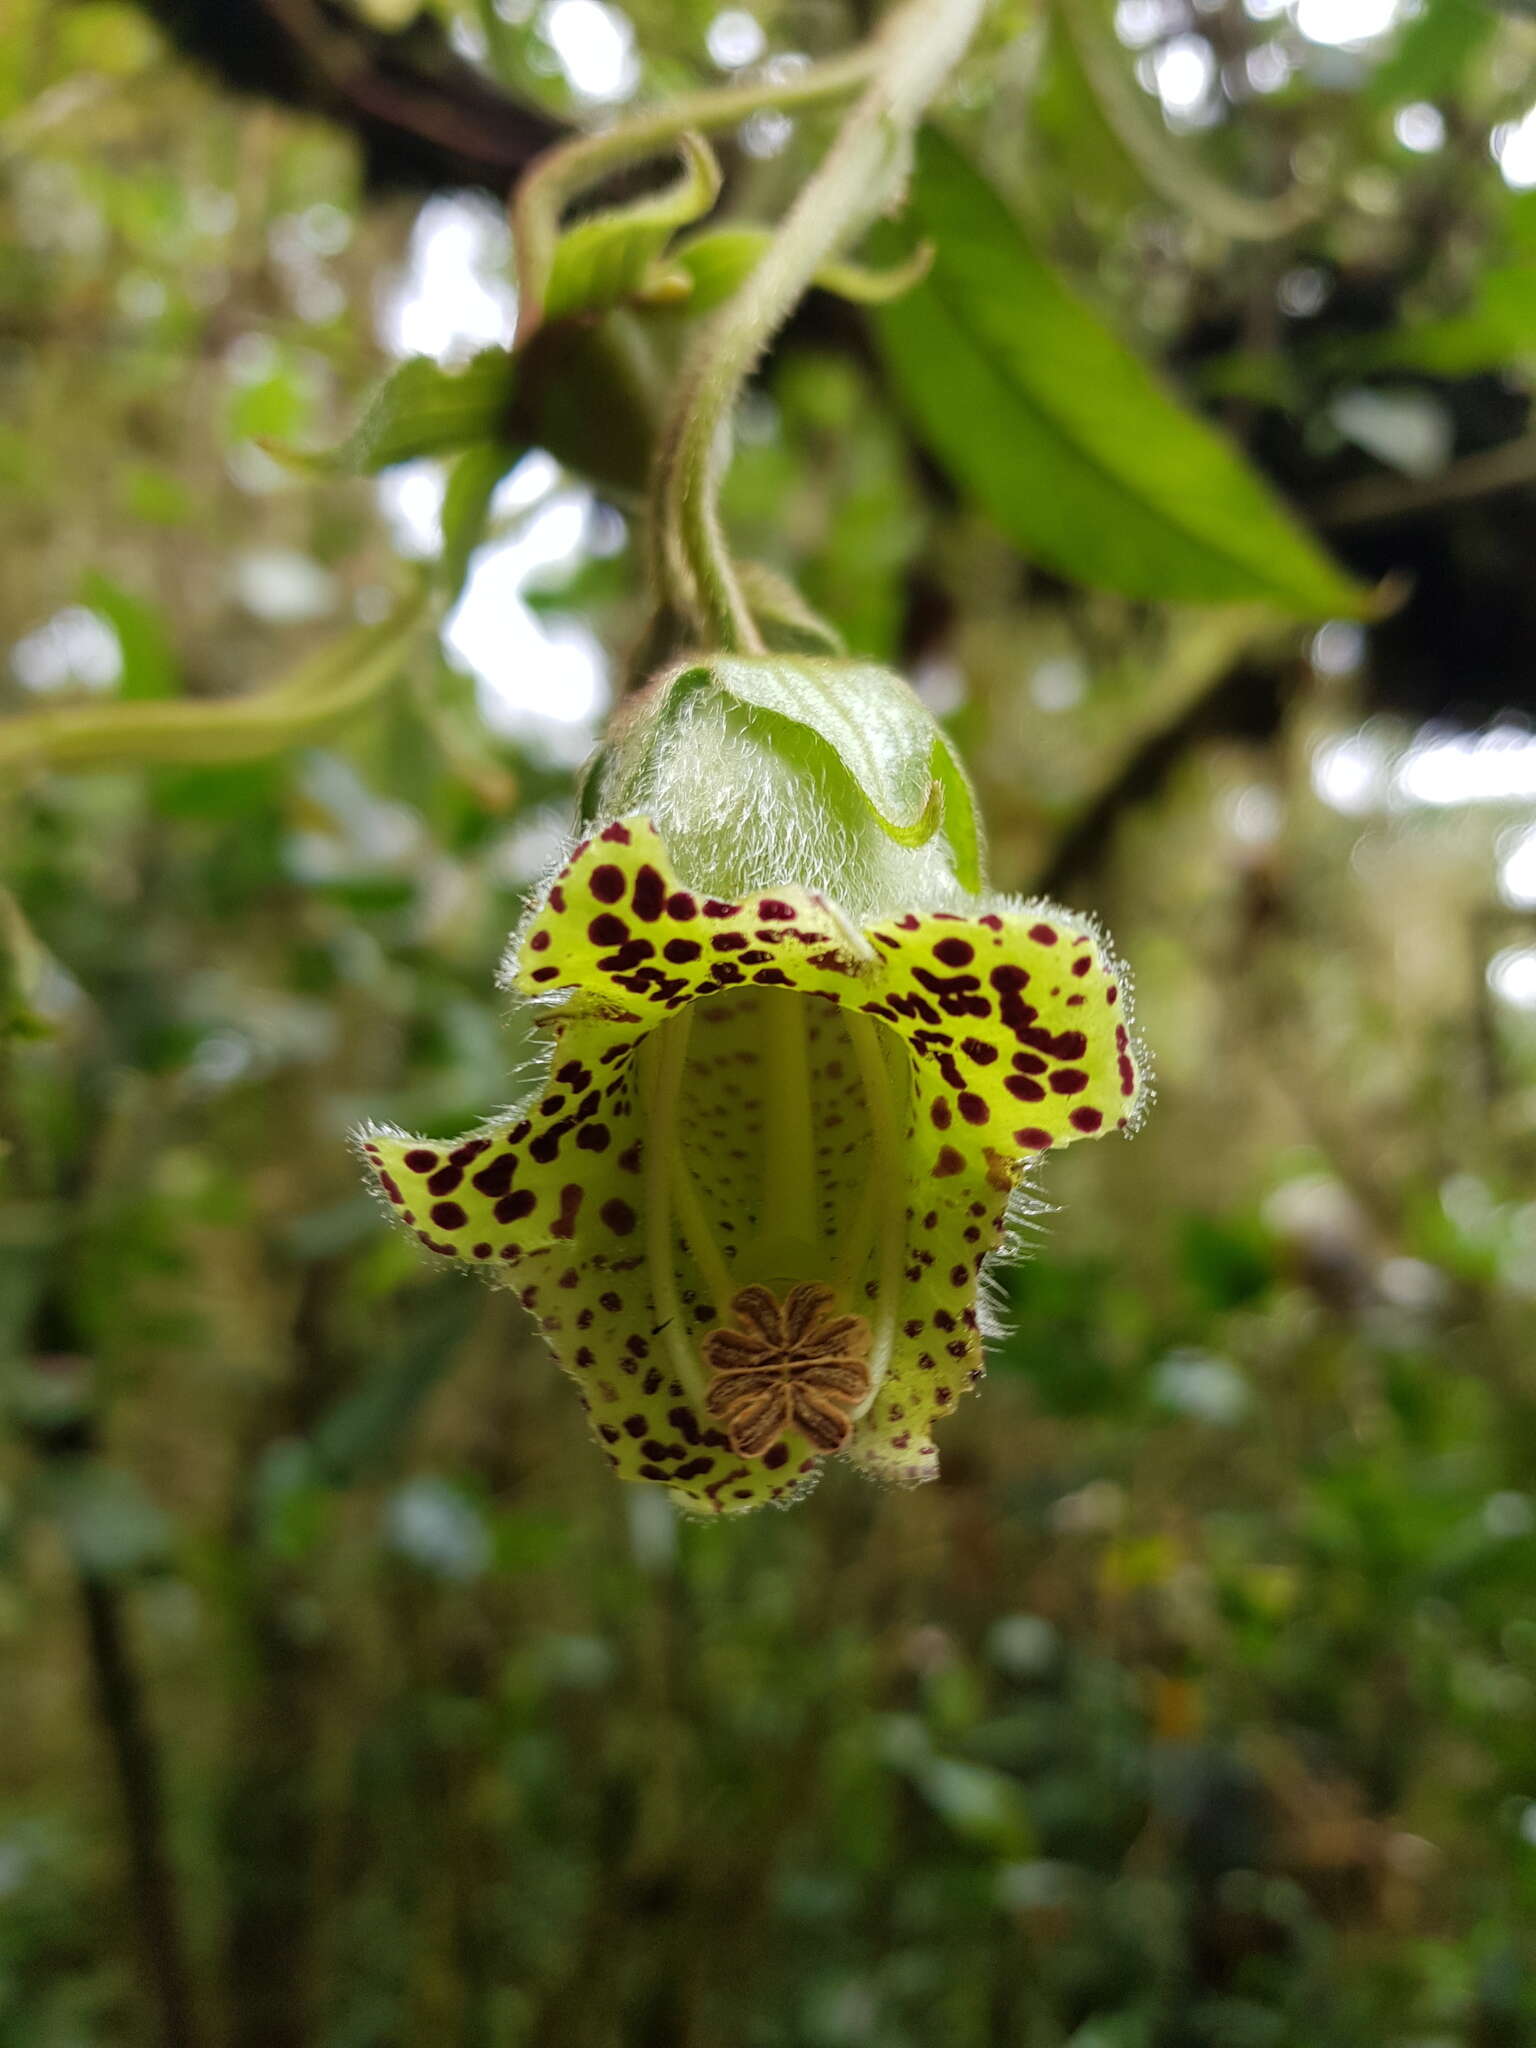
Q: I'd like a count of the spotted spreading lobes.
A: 5